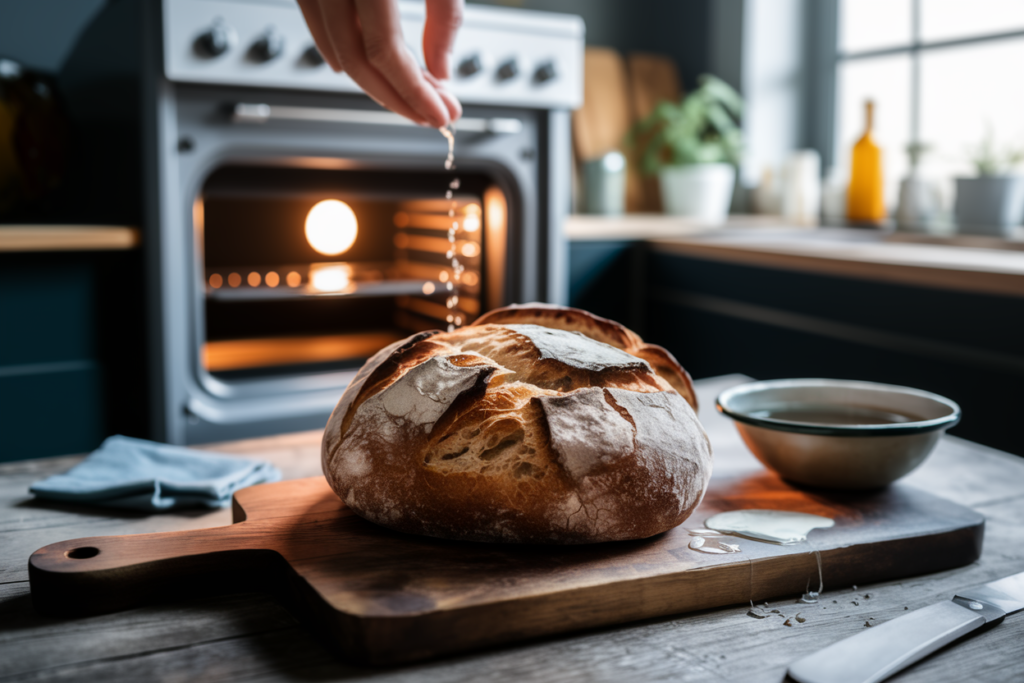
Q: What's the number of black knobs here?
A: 6